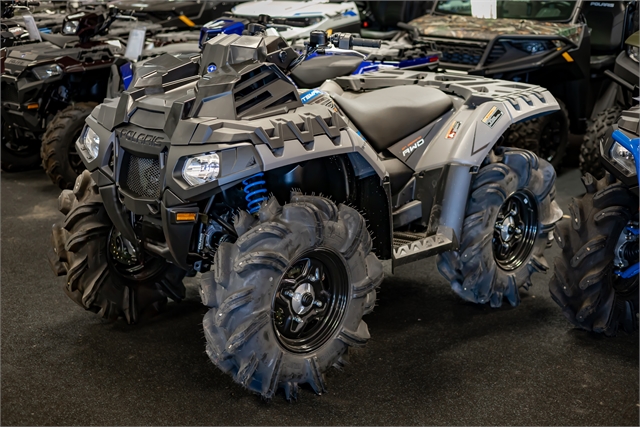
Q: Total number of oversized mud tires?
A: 4